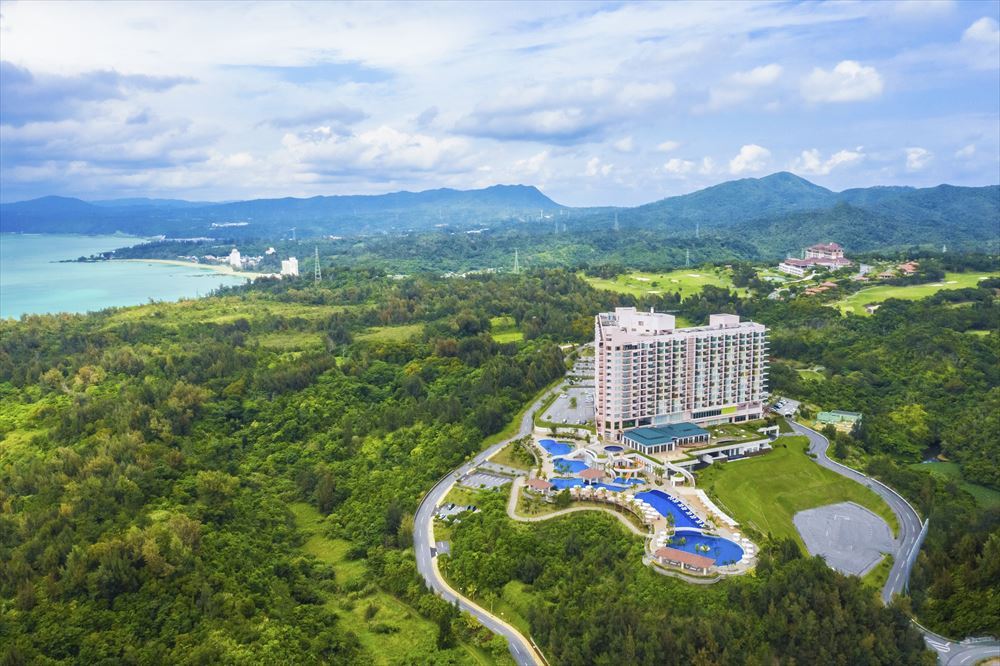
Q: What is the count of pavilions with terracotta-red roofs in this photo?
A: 3